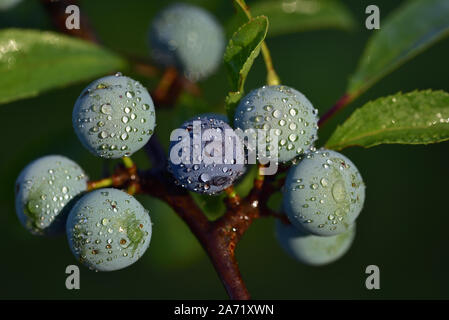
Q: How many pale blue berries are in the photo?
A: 7